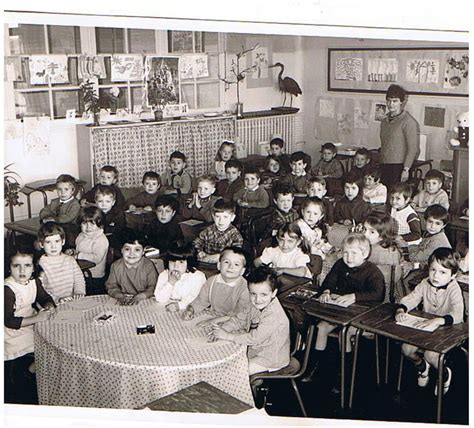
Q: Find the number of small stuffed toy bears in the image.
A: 1